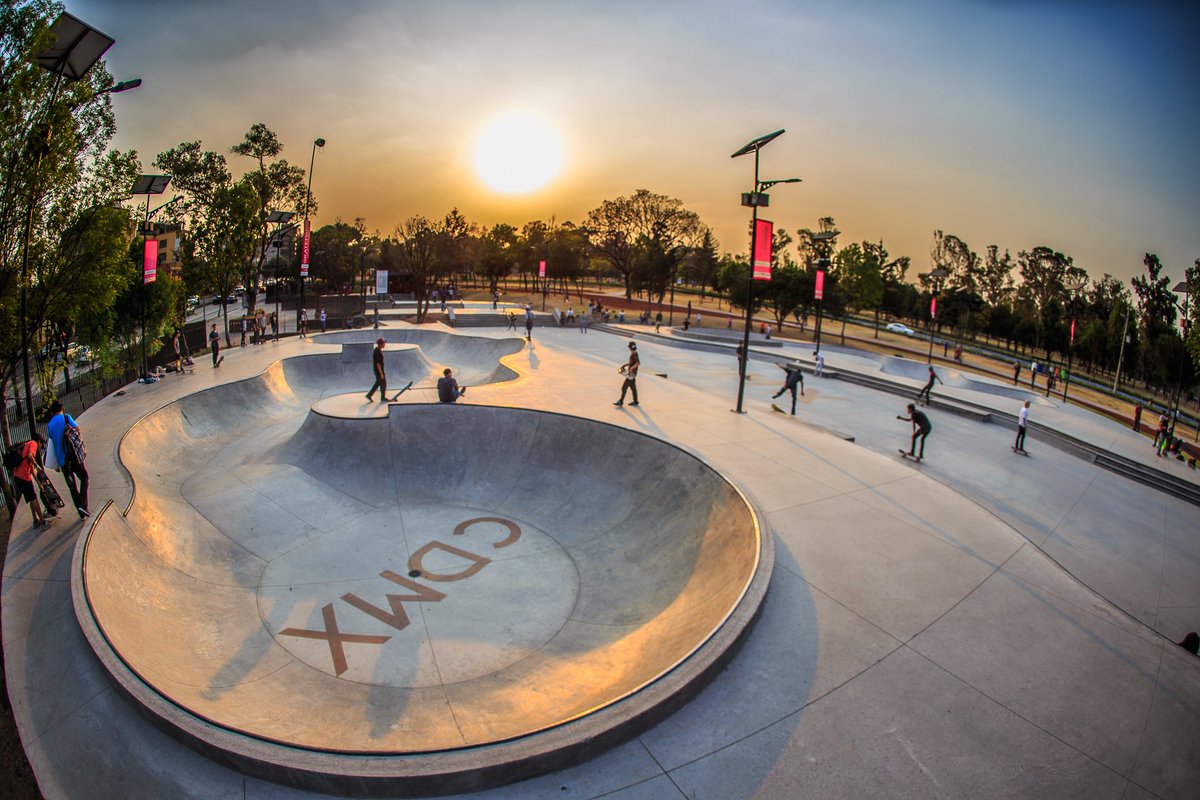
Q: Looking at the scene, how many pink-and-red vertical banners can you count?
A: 7